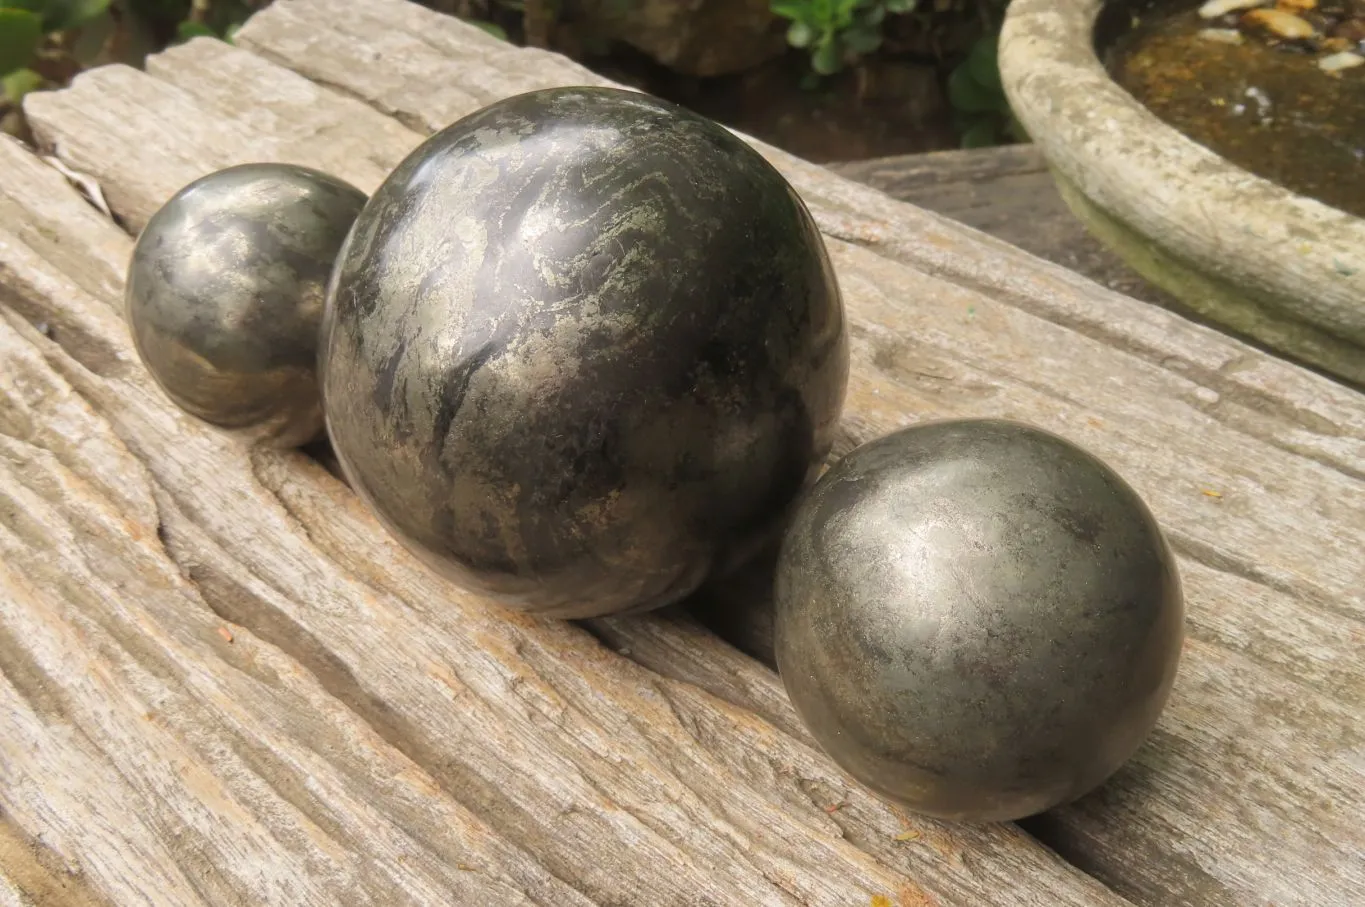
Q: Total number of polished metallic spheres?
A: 3